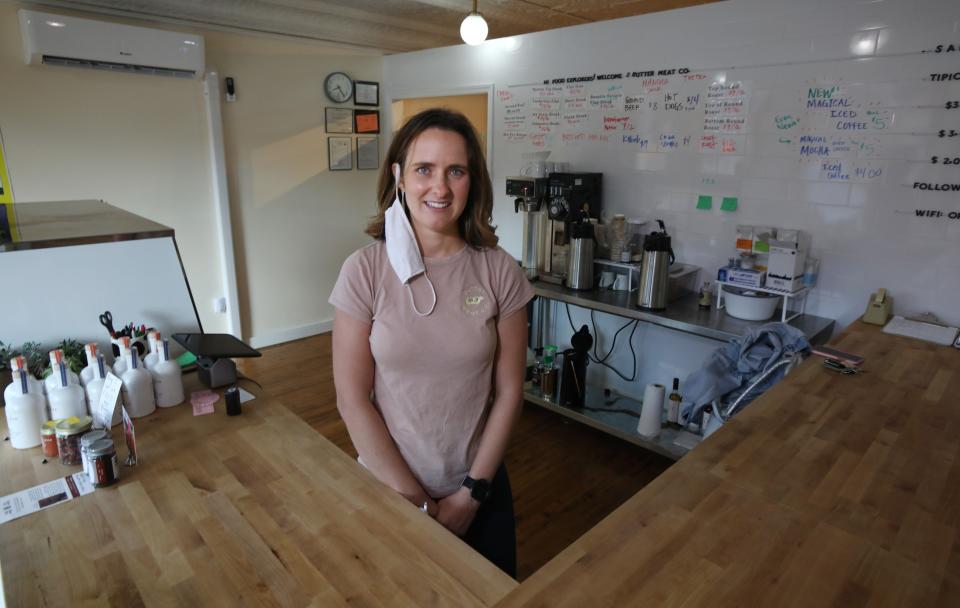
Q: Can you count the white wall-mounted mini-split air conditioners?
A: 1